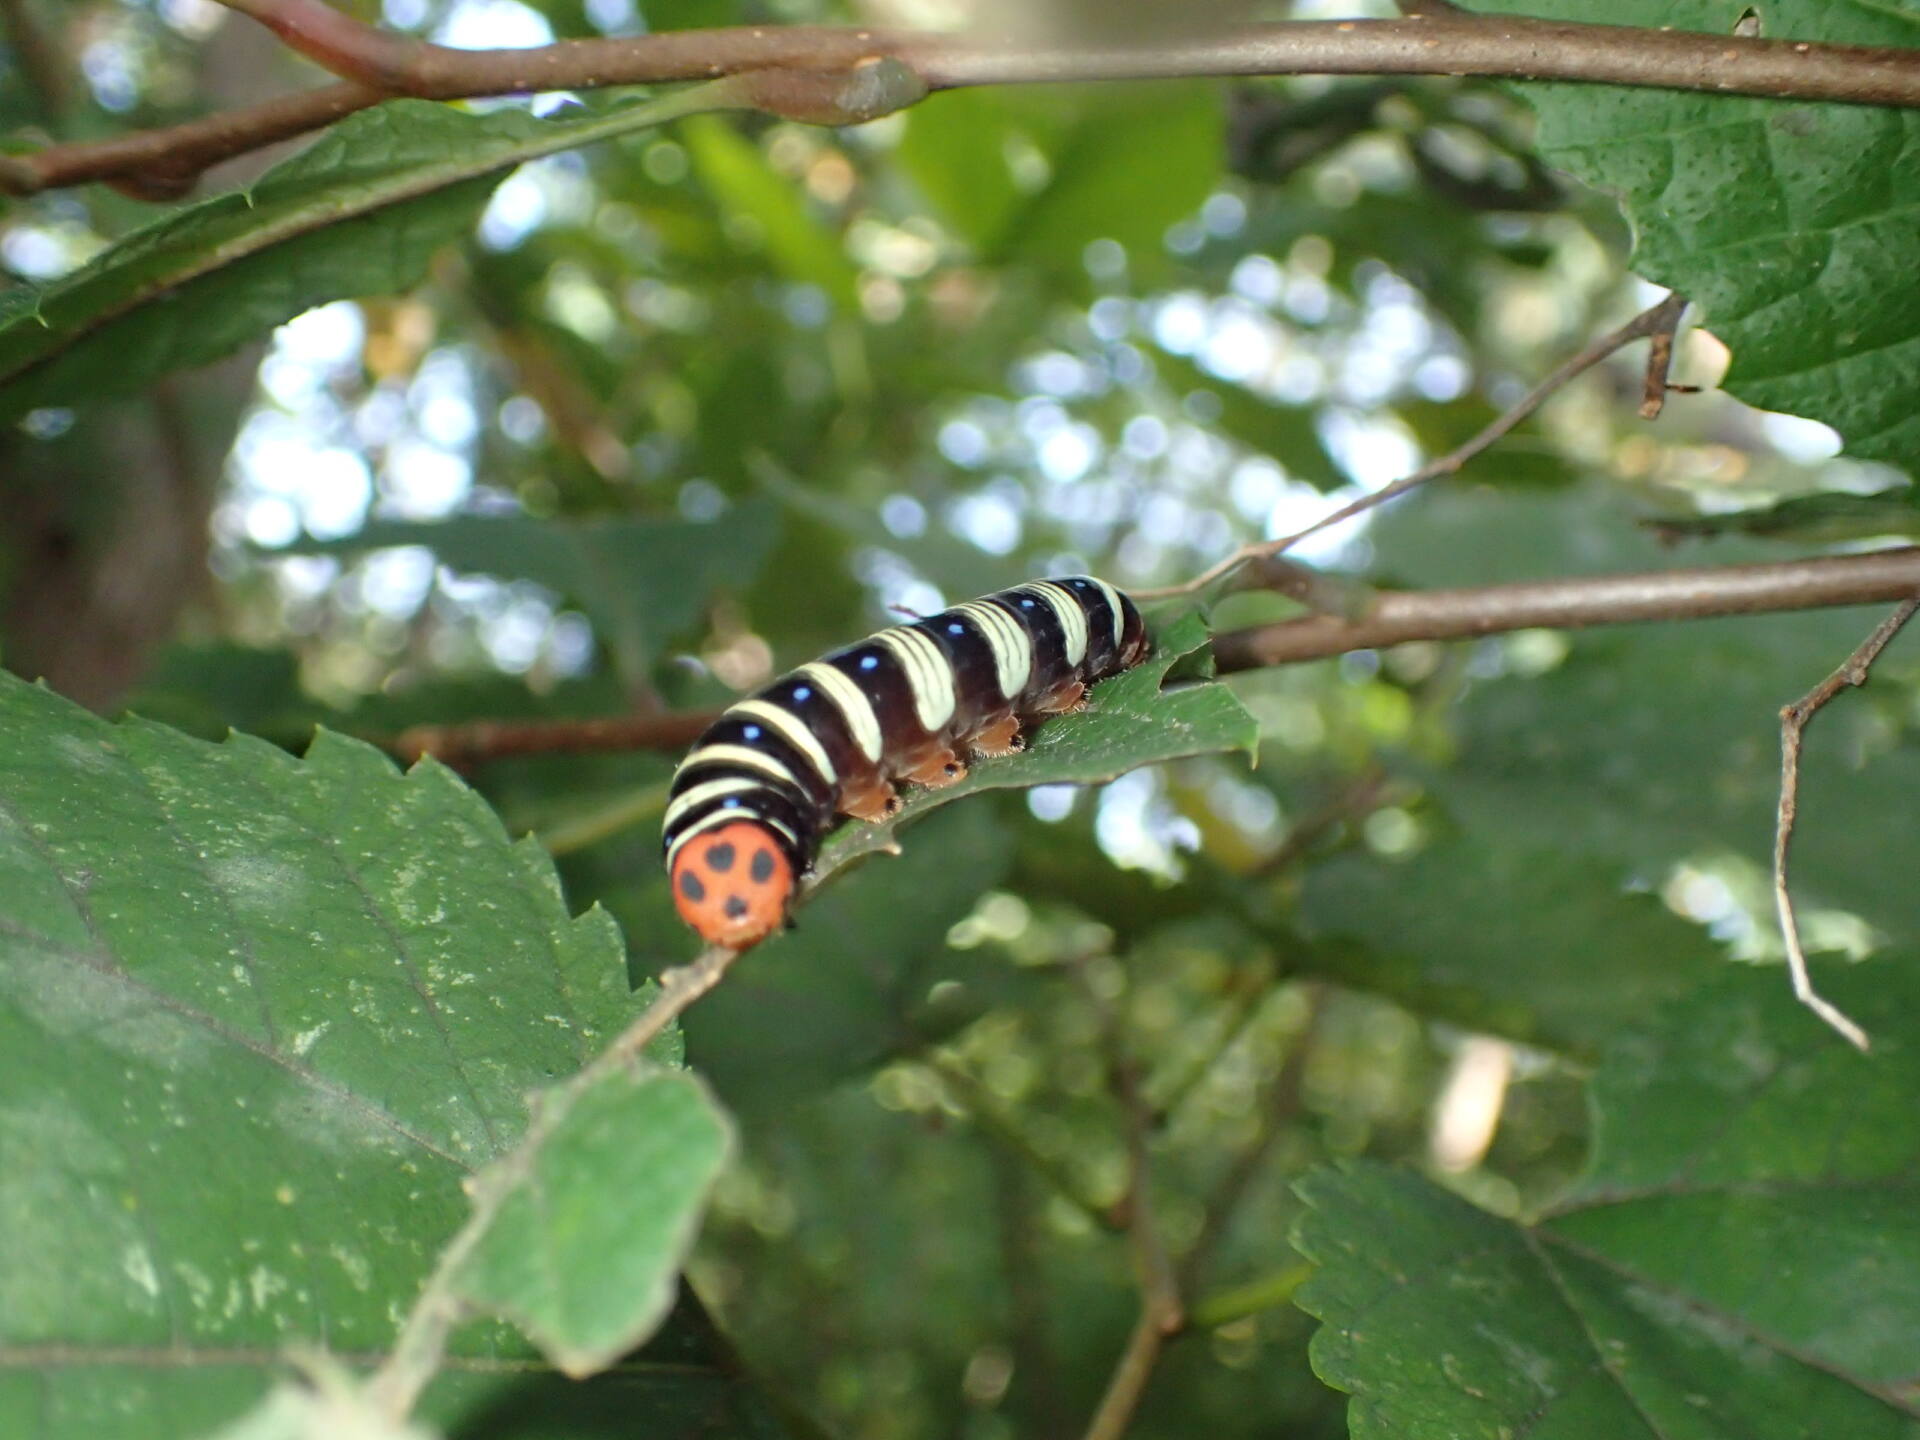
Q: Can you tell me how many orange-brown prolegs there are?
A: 4